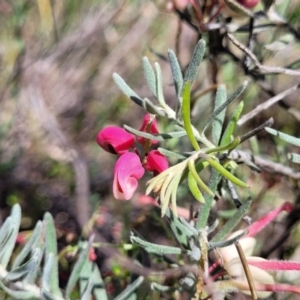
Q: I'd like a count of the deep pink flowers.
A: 4